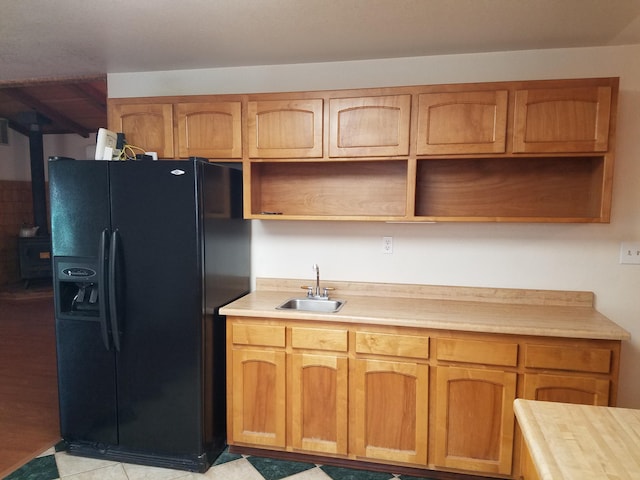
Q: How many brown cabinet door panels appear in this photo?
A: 11